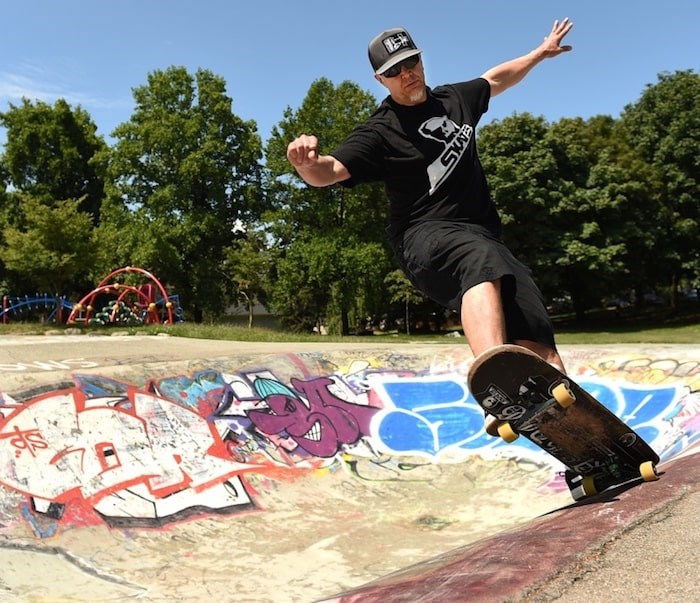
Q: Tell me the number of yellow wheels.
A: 4